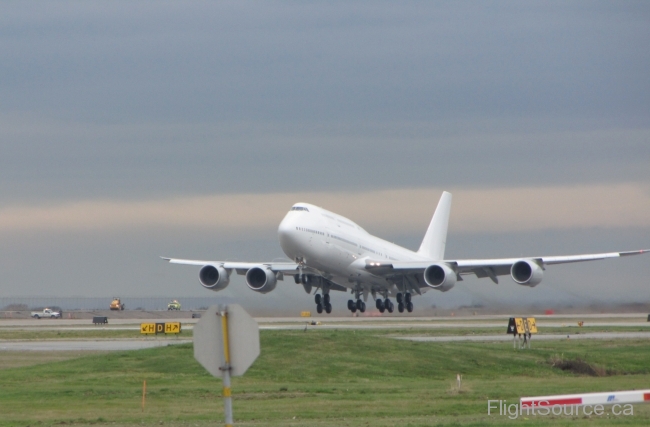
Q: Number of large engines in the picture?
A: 4